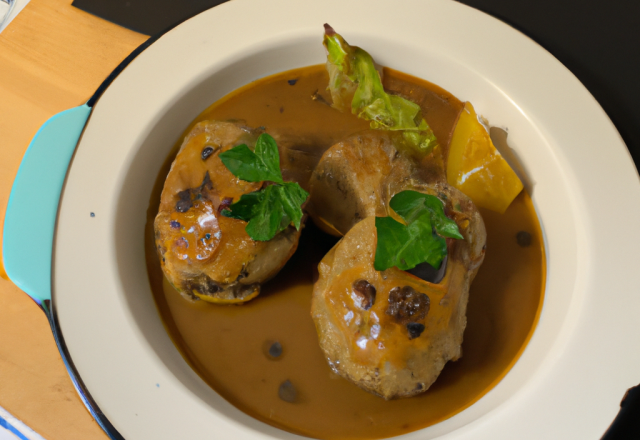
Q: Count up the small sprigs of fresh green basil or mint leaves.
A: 2